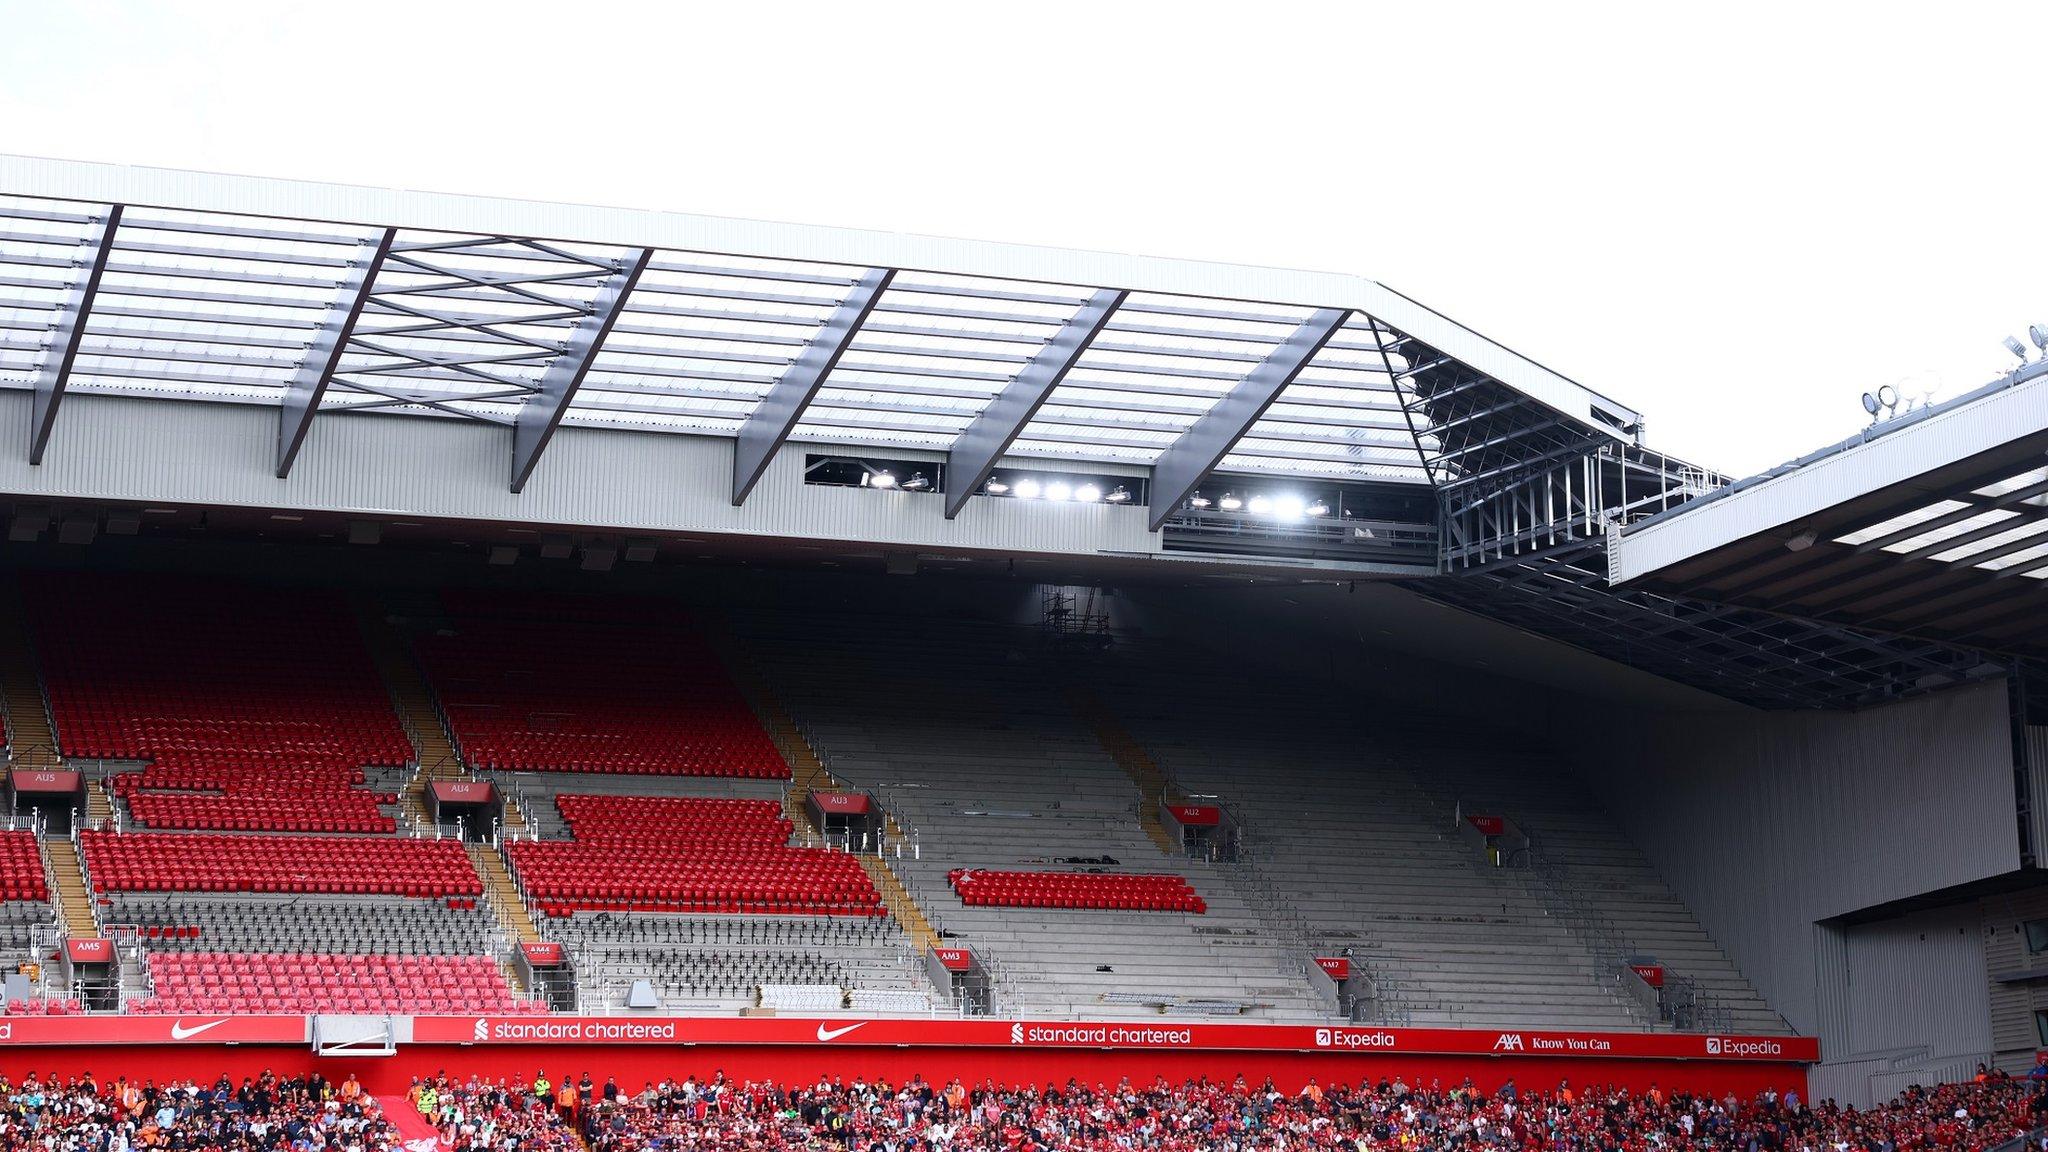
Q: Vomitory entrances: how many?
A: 10